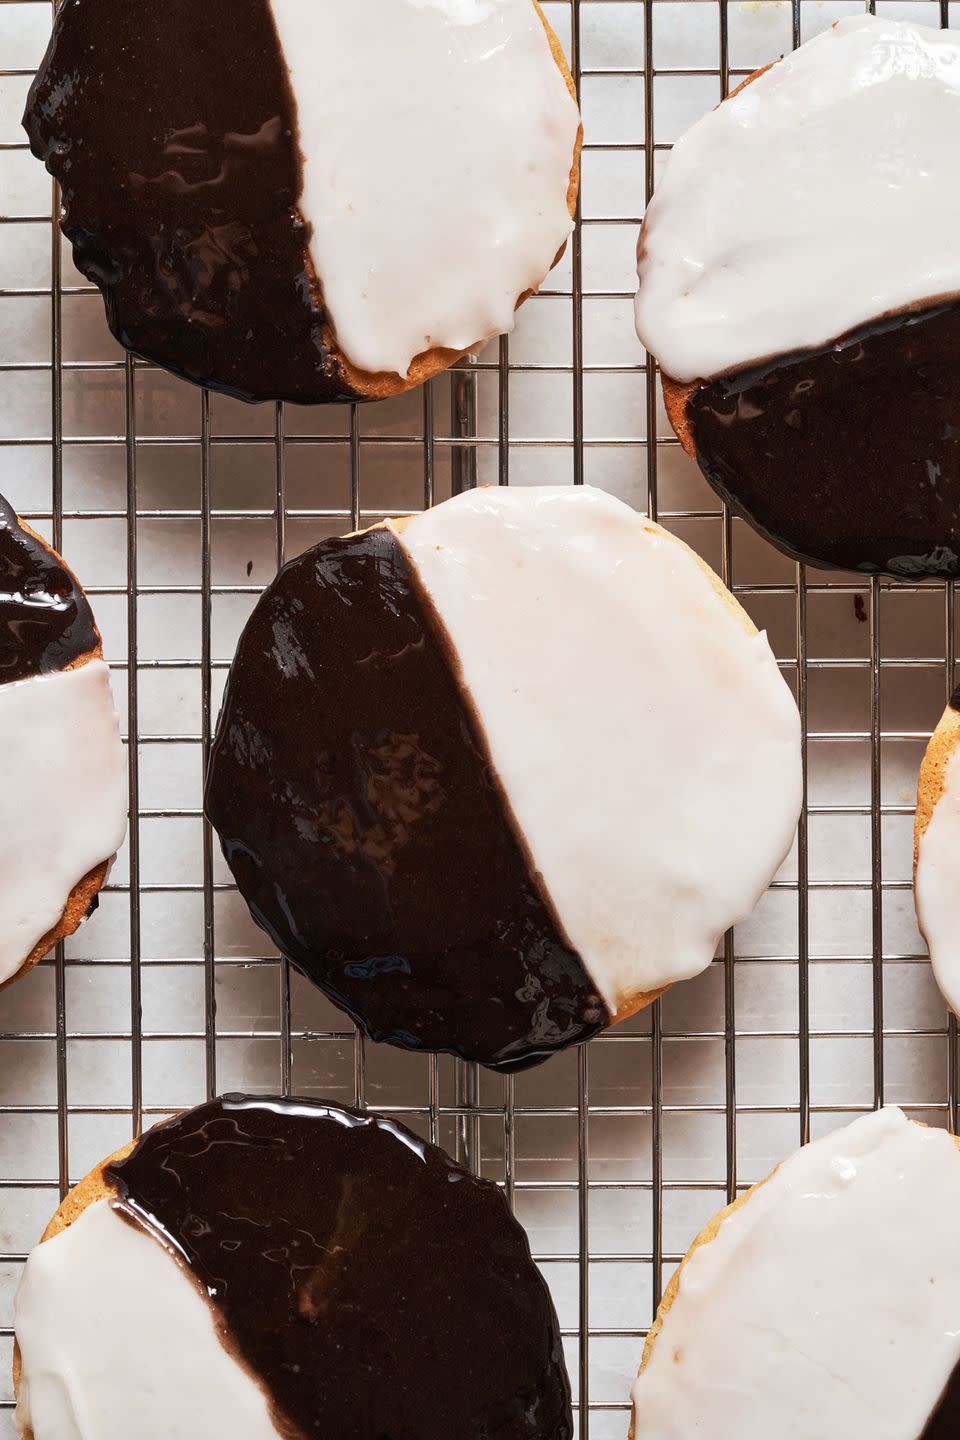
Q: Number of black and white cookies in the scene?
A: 7